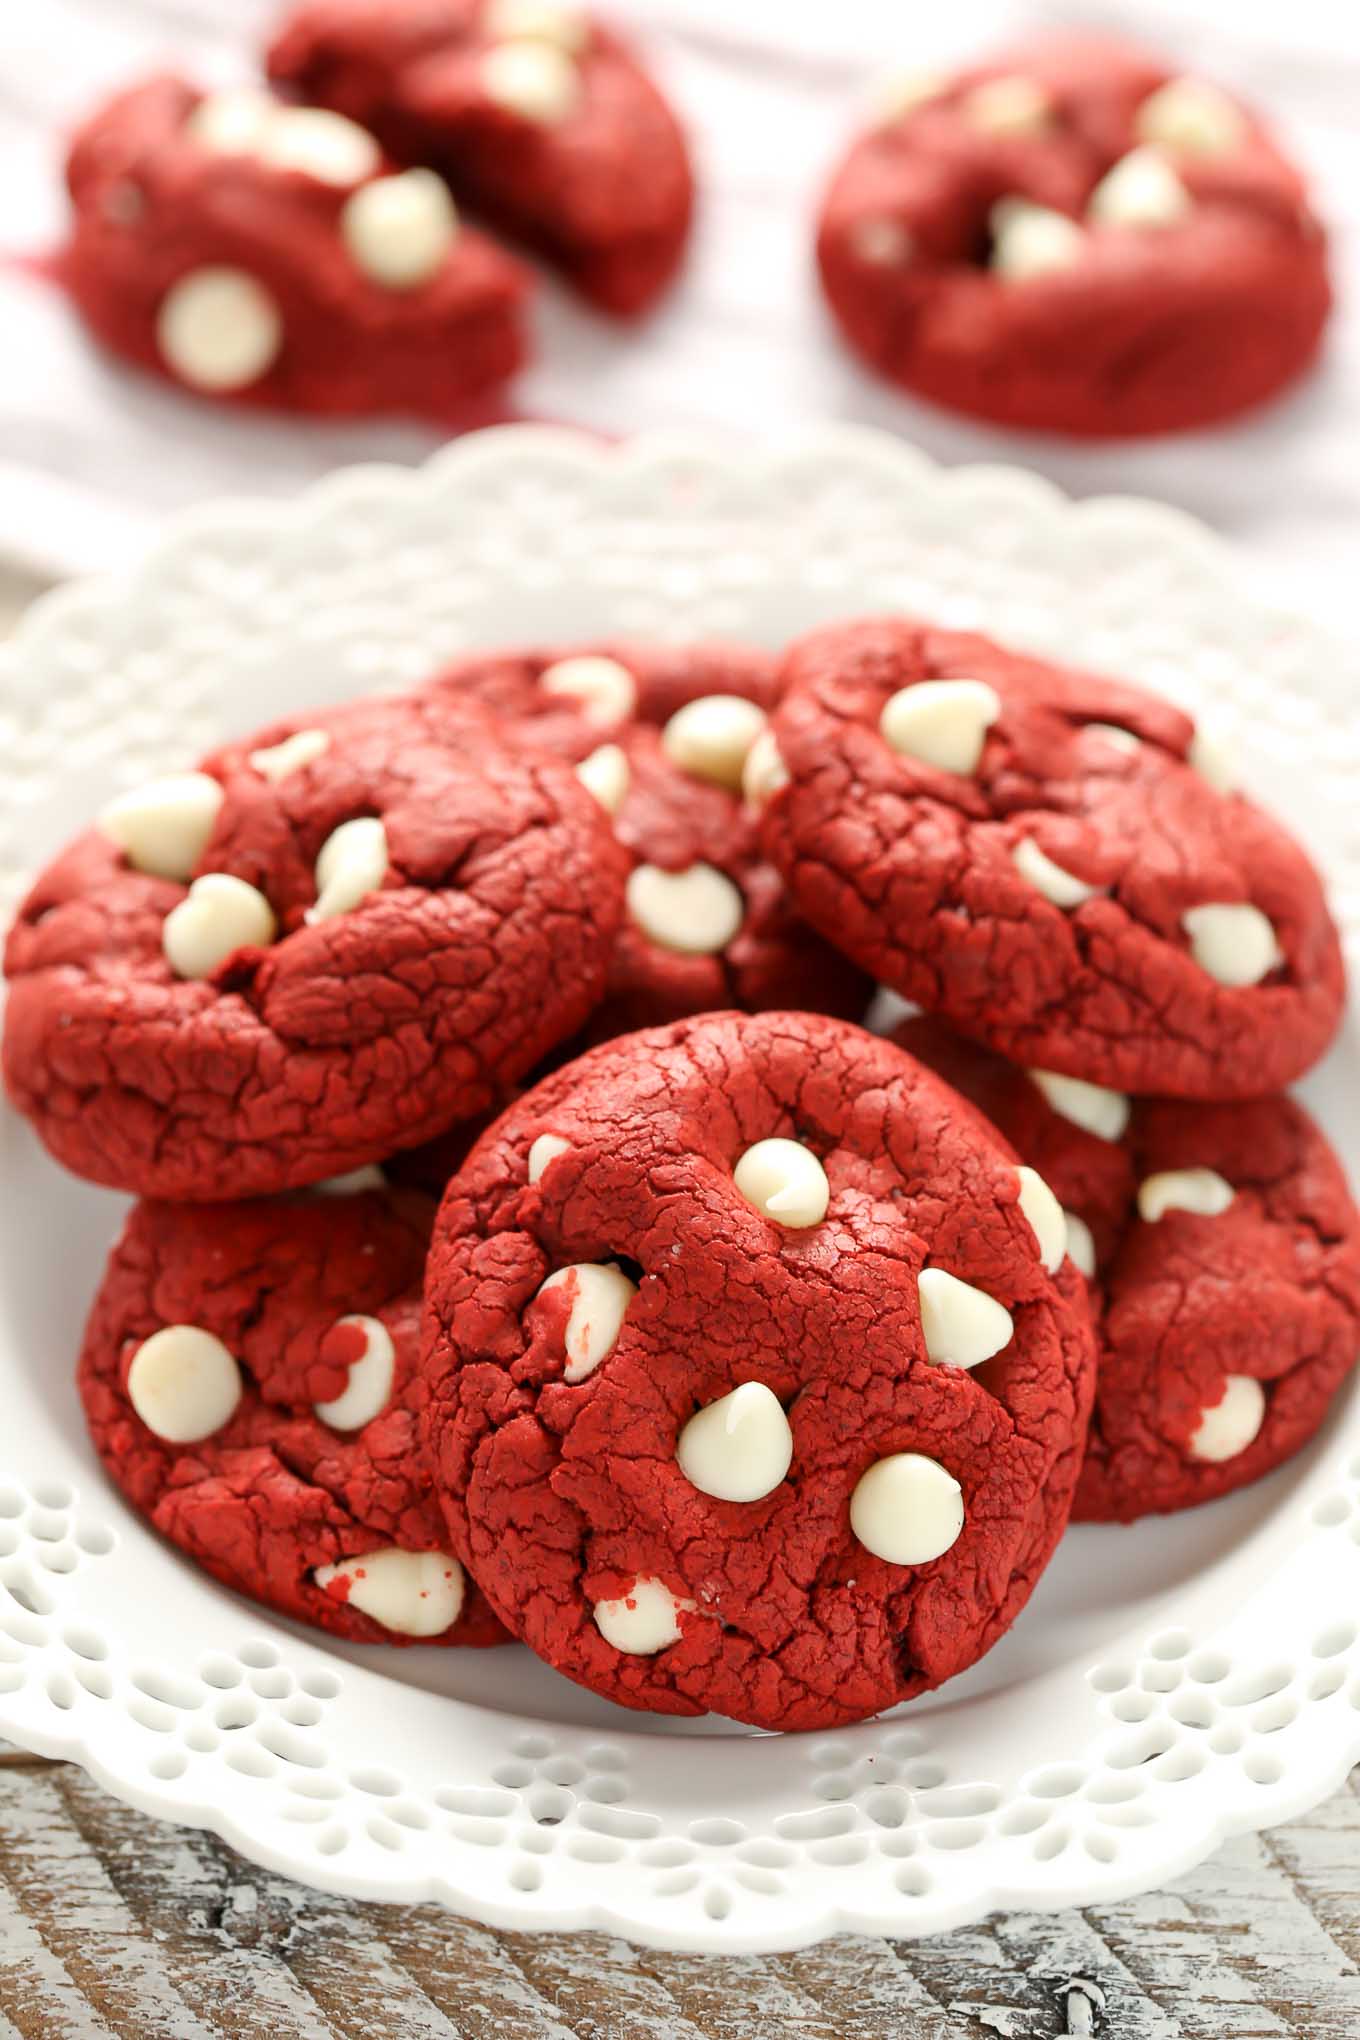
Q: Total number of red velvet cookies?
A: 8